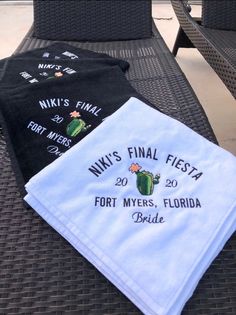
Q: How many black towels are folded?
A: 3